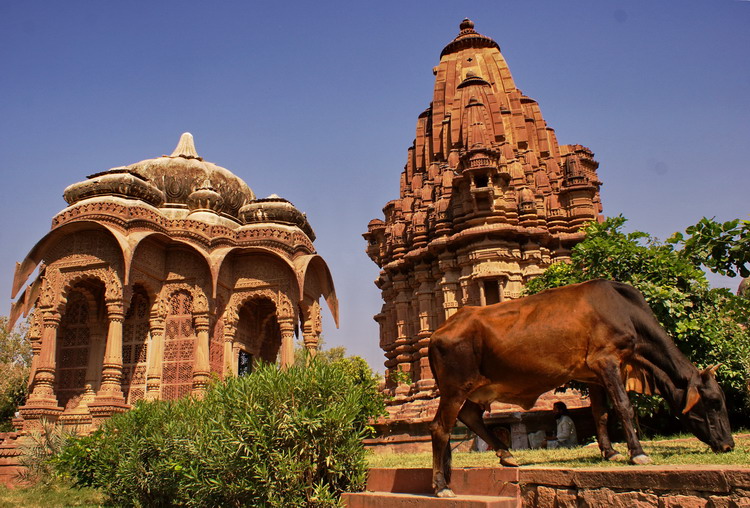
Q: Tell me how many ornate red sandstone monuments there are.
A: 2